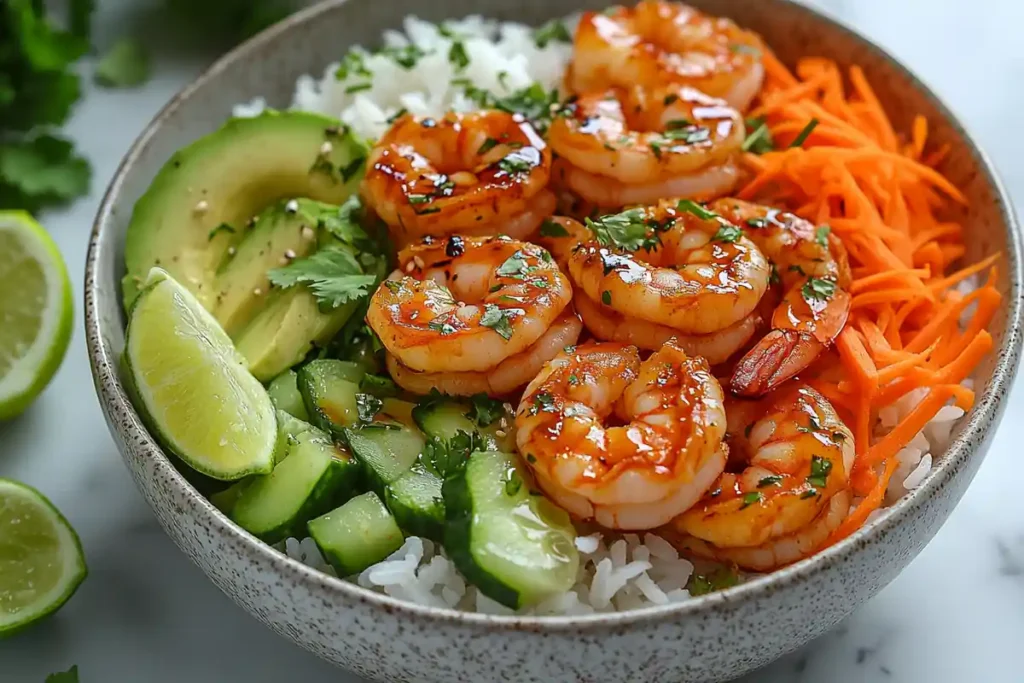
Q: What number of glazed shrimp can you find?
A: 8